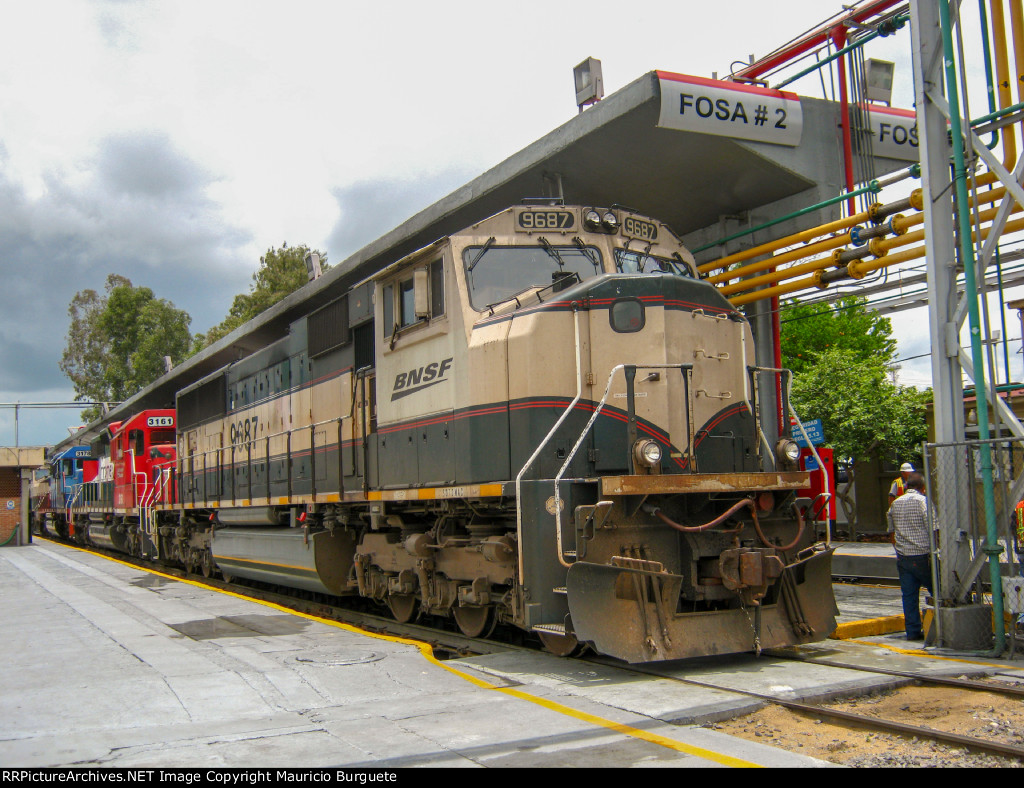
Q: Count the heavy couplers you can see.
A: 1